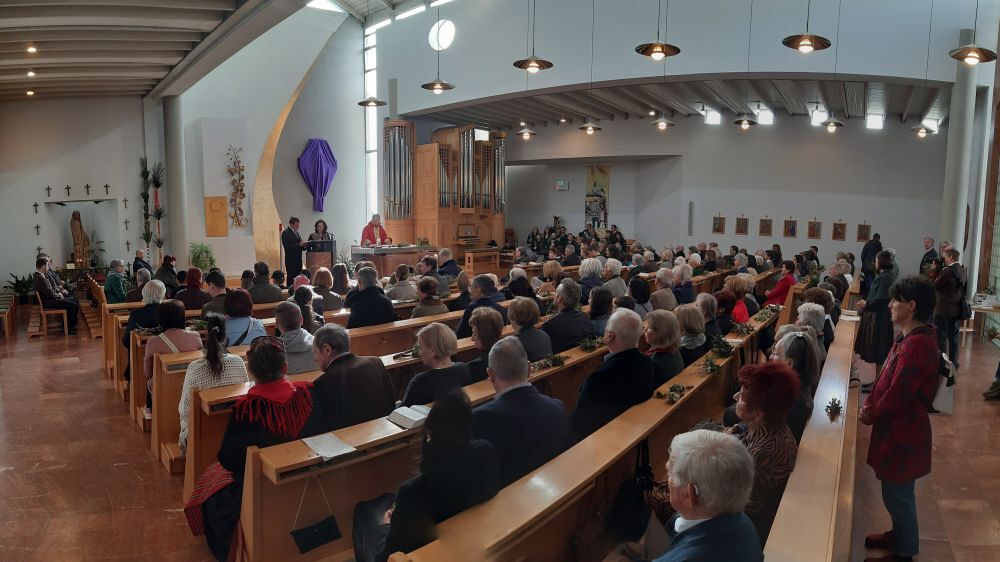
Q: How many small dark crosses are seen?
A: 11